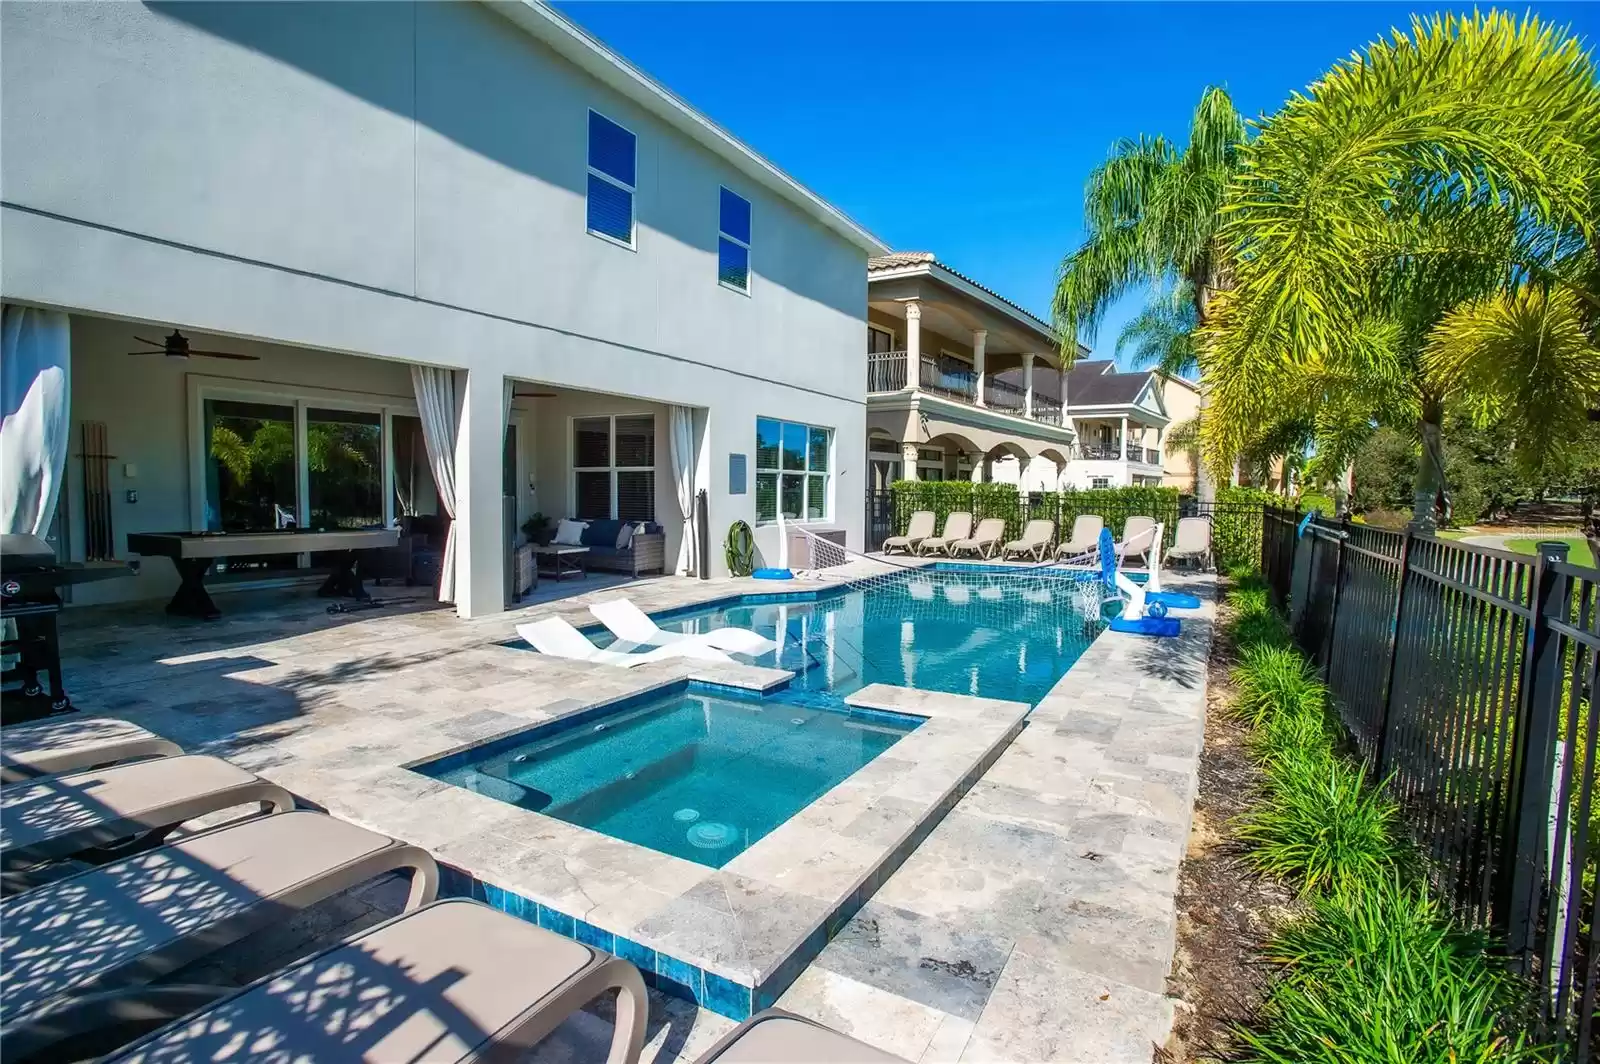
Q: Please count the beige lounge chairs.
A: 12